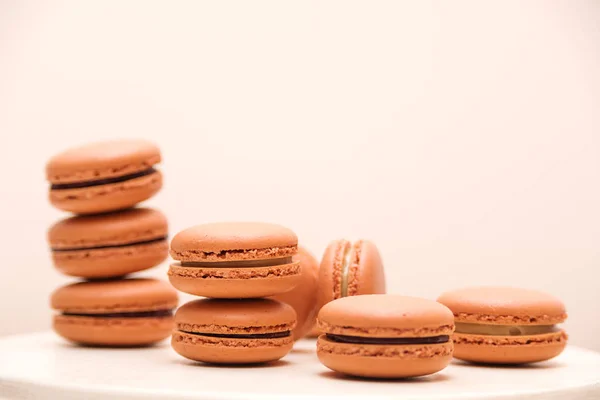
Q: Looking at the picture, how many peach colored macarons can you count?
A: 9